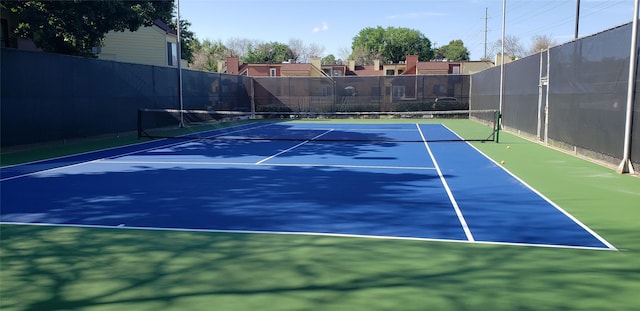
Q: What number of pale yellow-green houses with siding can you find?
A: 1